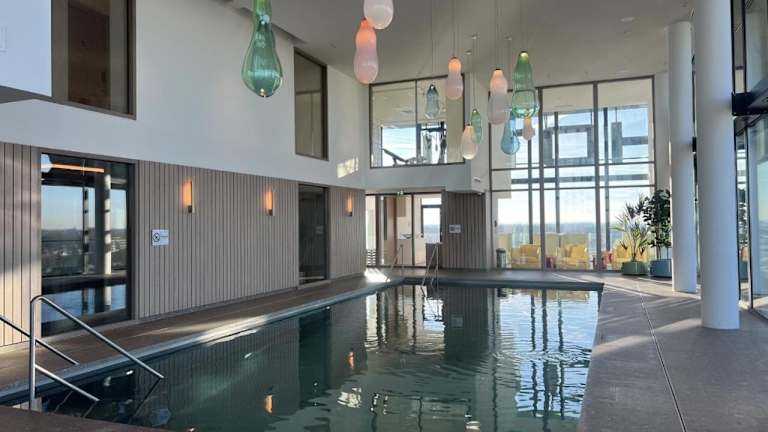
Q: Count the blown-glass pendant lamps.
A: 11